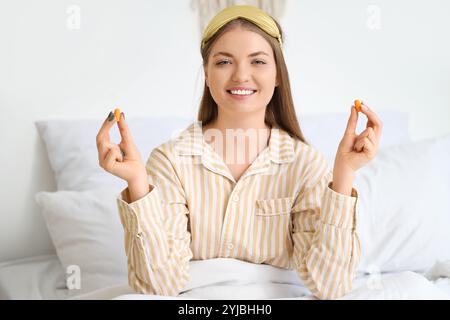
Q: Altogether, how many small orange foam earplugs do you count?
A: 2